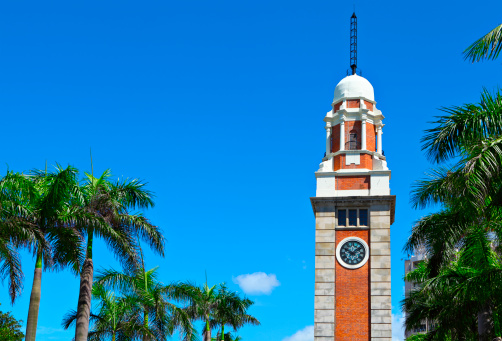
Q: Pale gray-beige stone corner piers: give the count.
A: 2